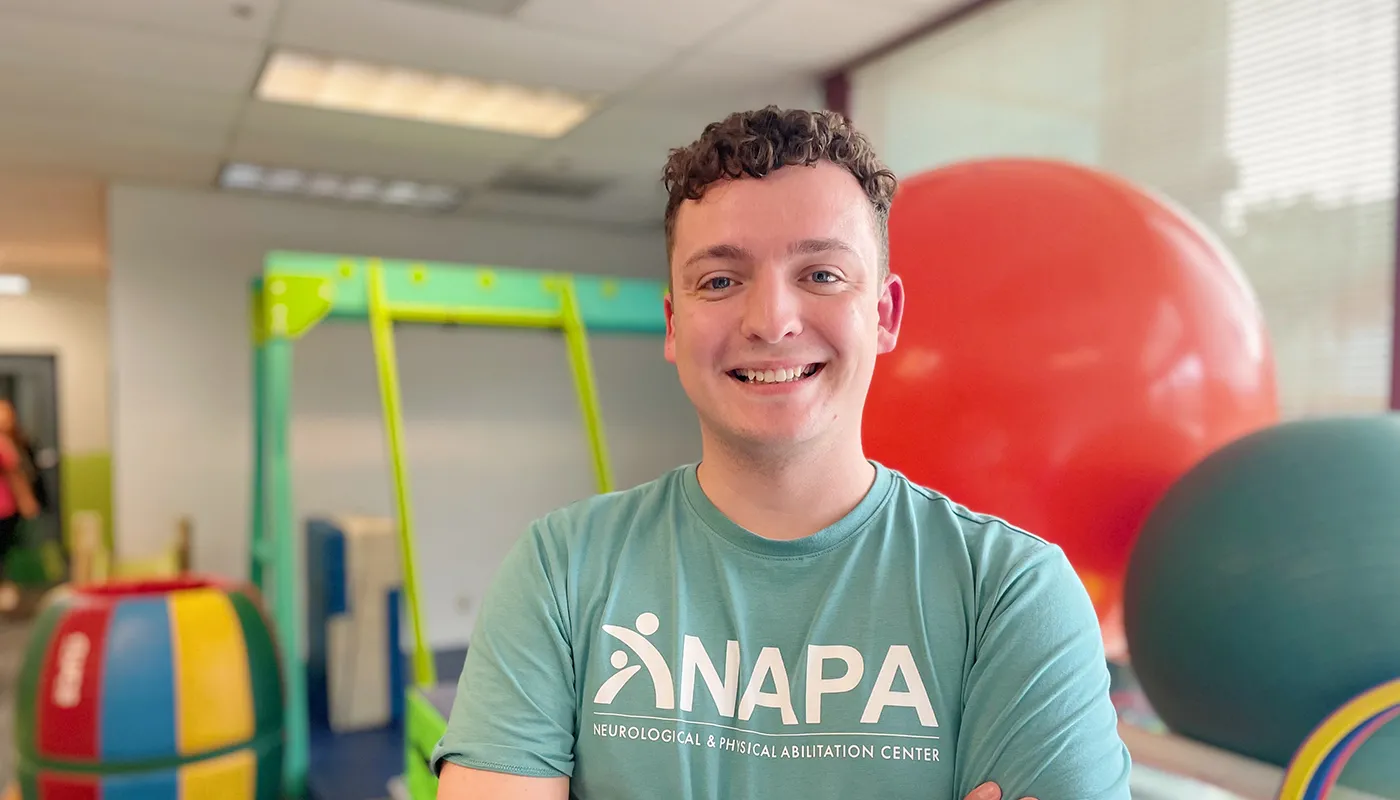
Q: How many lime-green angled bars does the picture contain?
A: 2